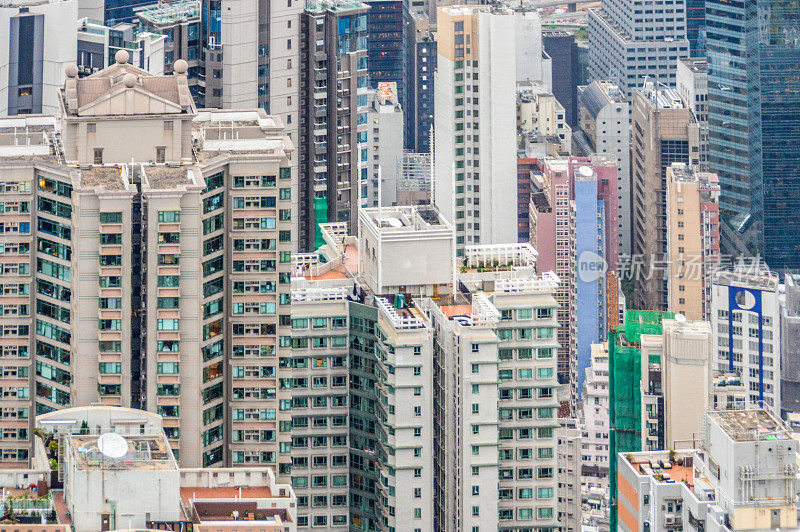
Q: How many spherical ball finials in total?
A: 4